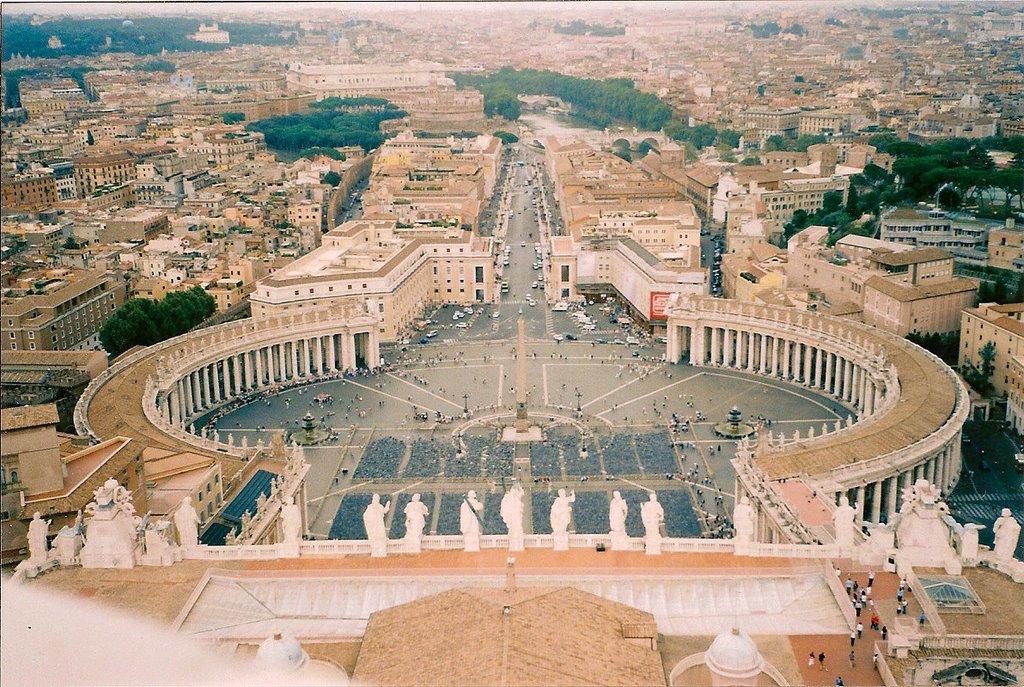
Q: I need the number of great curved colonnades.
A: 2